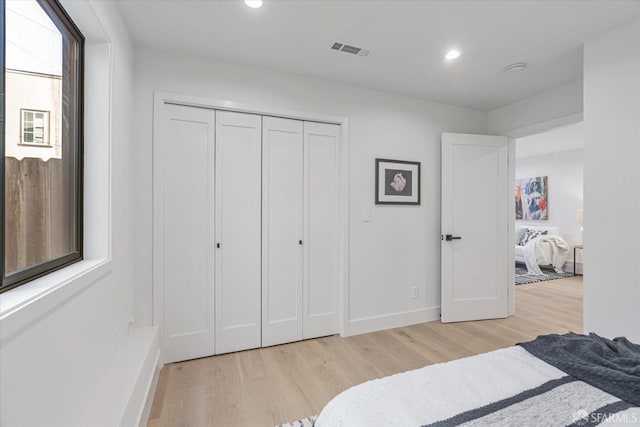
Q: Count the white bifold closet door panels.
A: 4